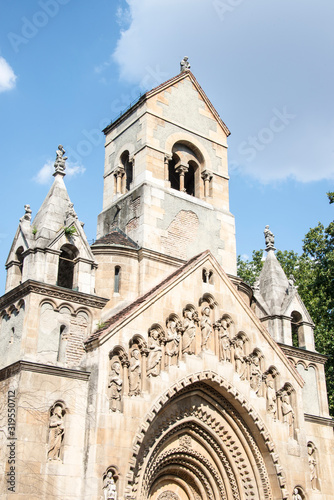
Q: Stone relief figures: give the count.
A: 15